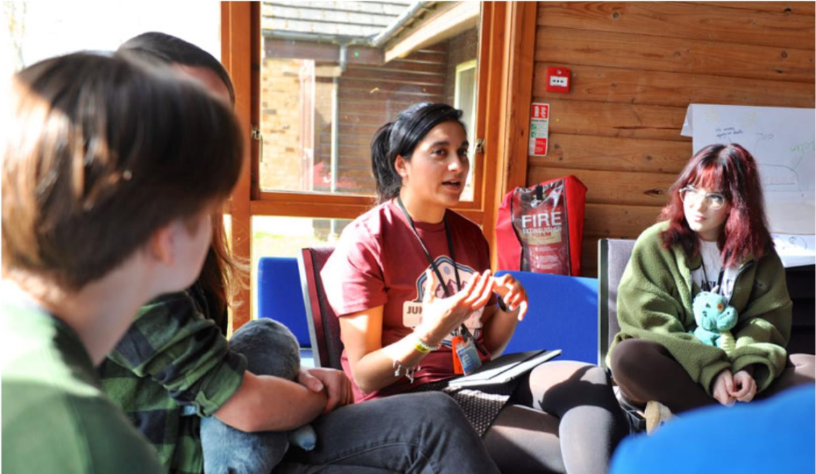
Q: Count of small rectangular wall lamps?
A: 0